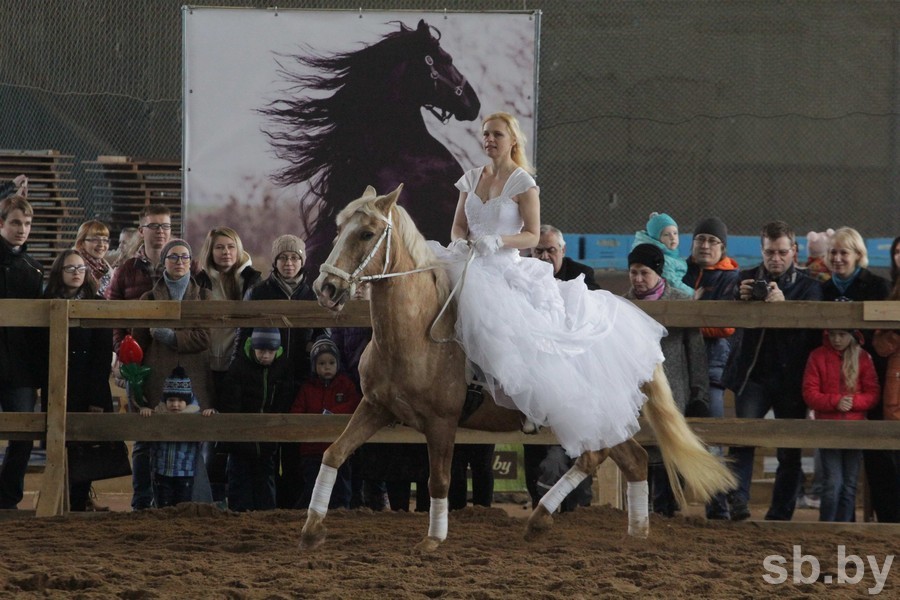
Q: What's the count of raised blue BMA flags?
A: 0